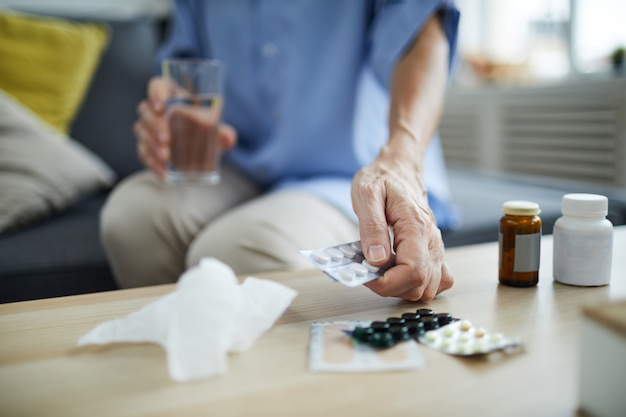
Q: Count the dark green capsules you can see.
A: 10